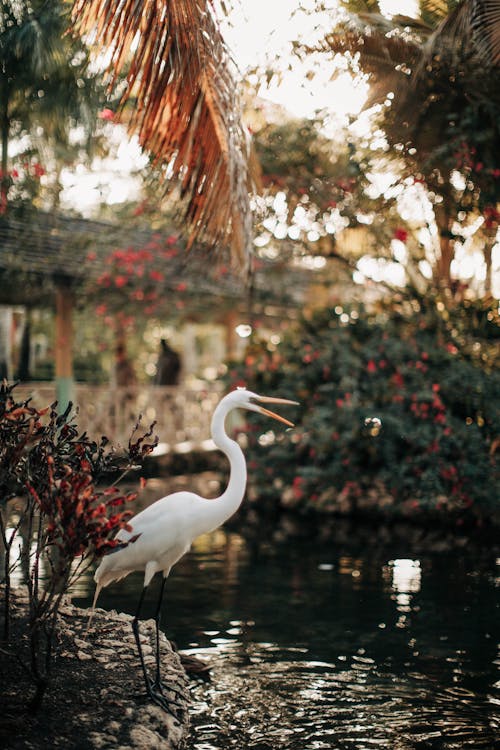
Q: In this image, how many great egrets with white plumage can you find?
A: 1